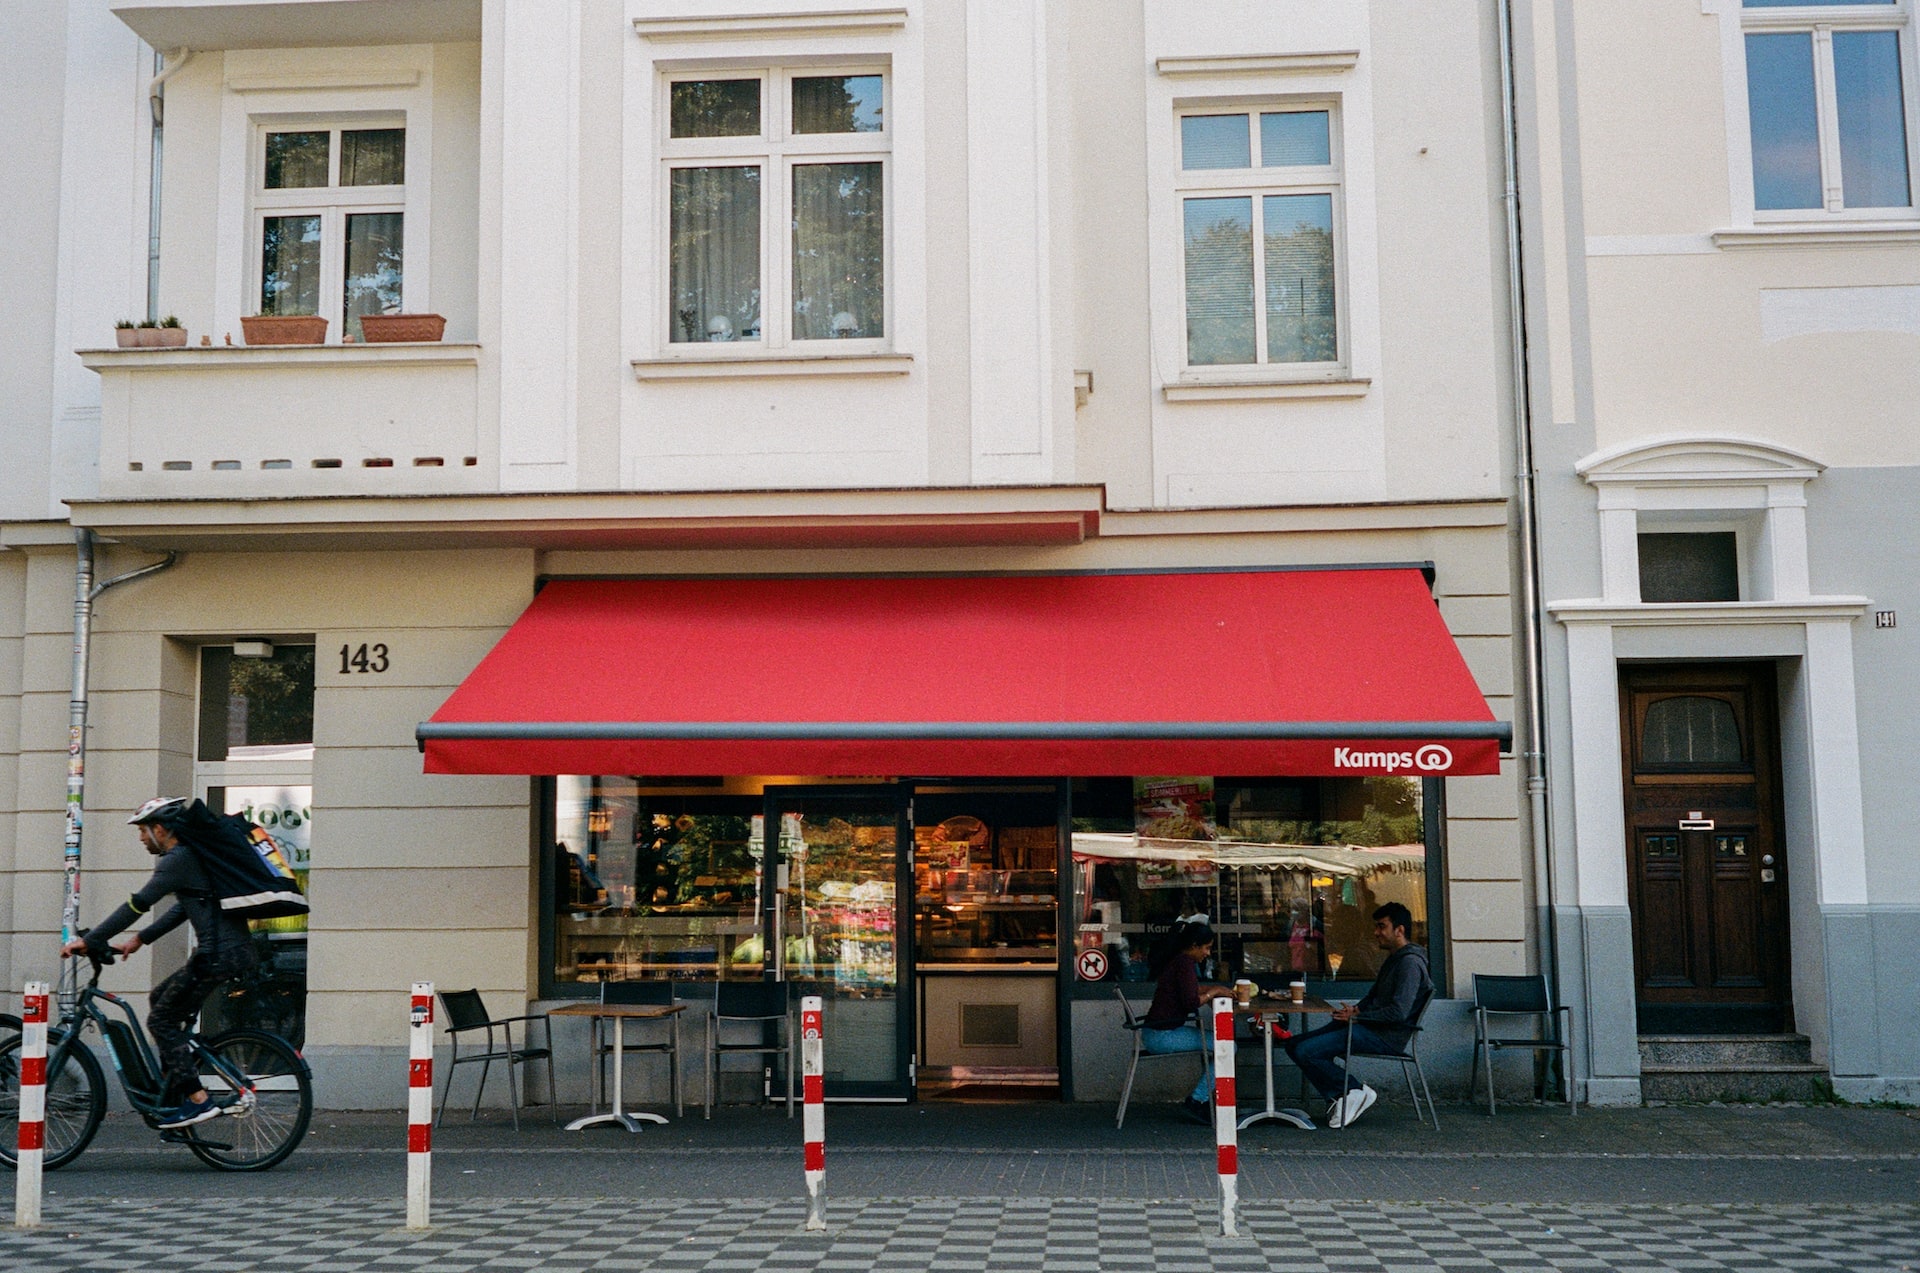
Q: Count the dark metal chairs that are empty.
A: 4